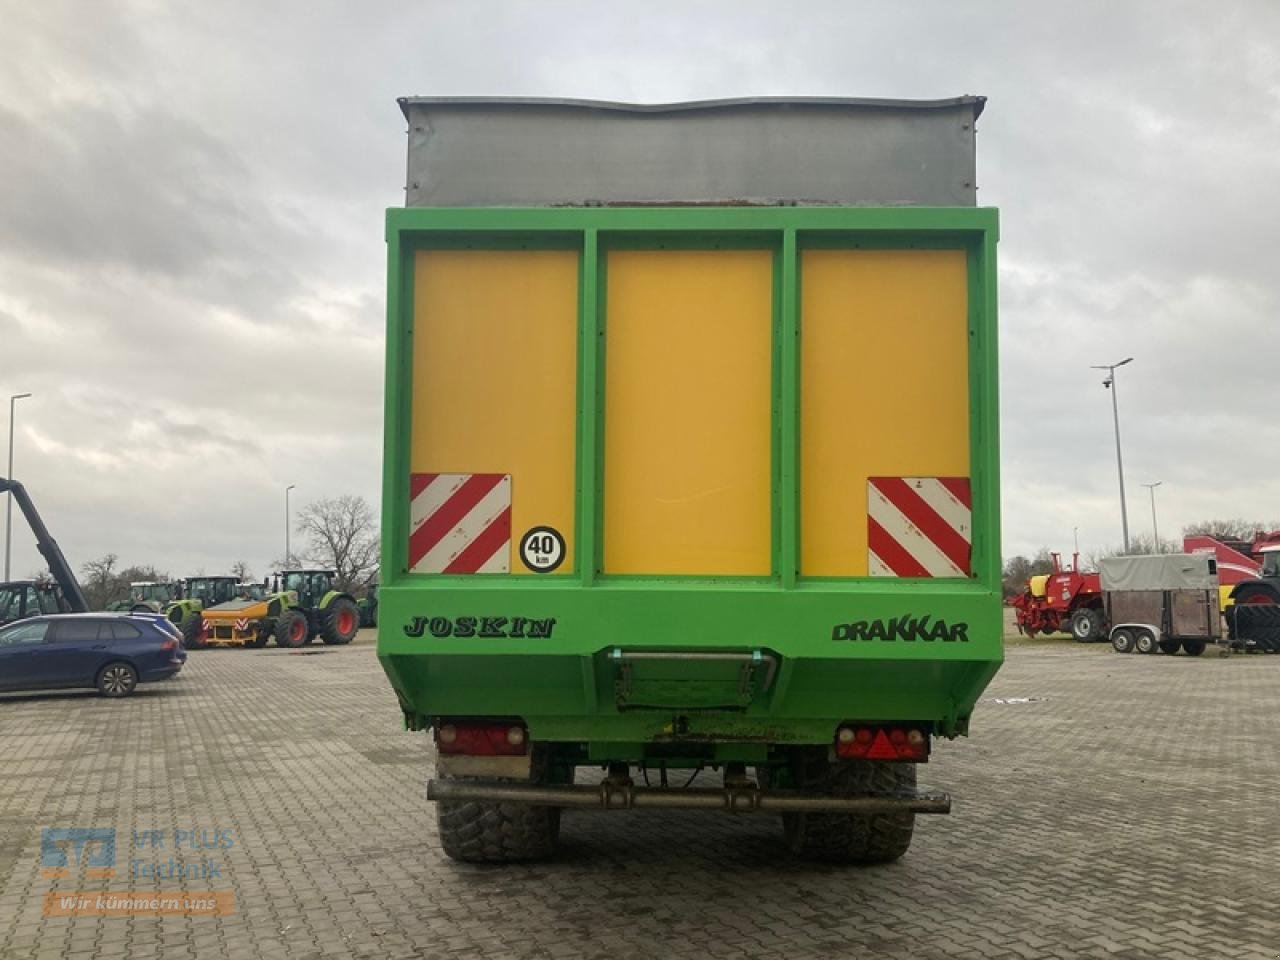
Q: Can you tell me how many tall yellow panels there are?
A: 3